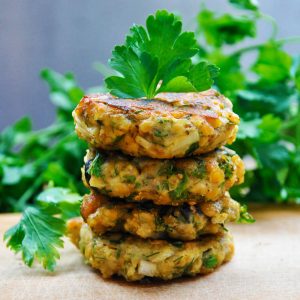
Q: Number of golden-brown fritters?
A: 4